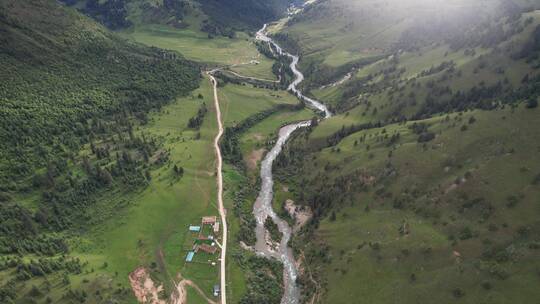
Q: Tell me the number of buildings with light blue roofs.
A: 2